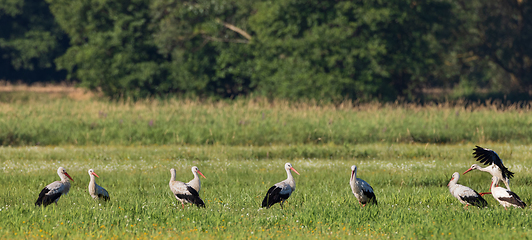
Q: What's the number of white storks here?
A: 9